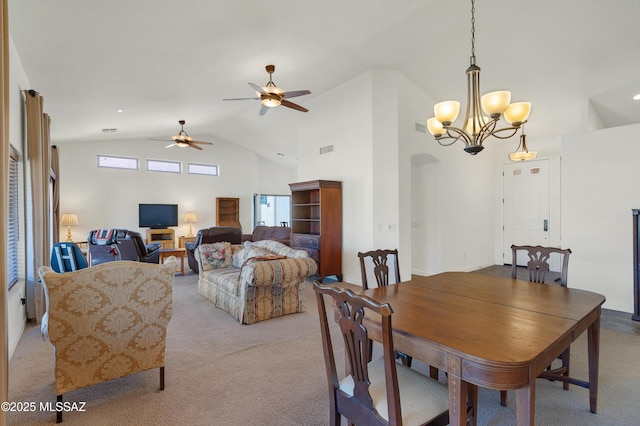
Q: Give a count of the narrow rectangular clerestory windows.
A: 3